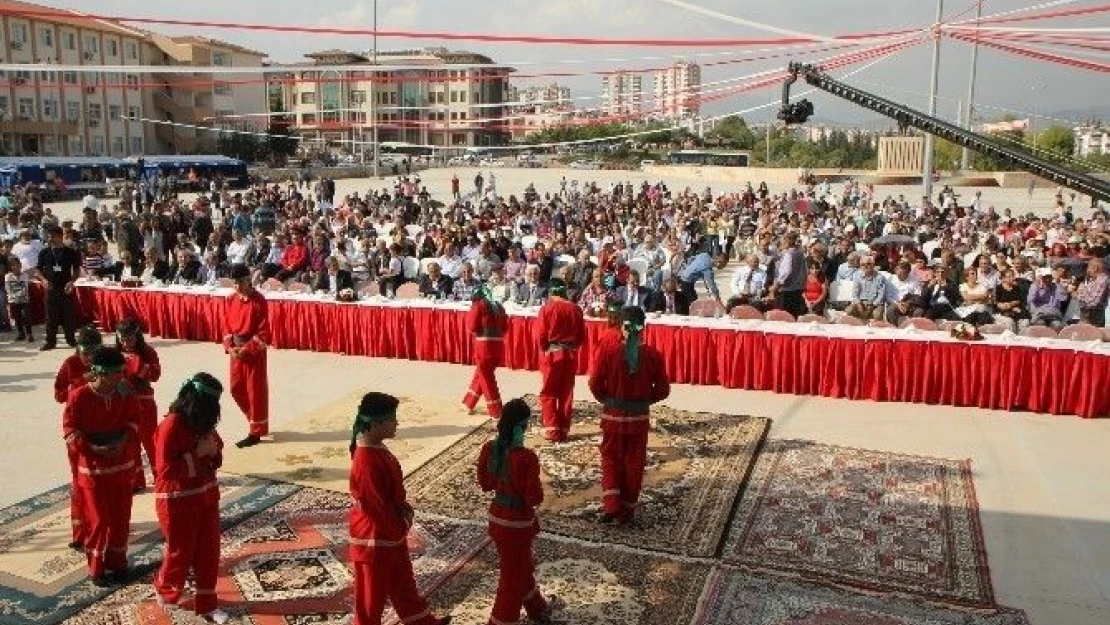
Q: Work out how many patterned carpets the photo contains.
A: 7